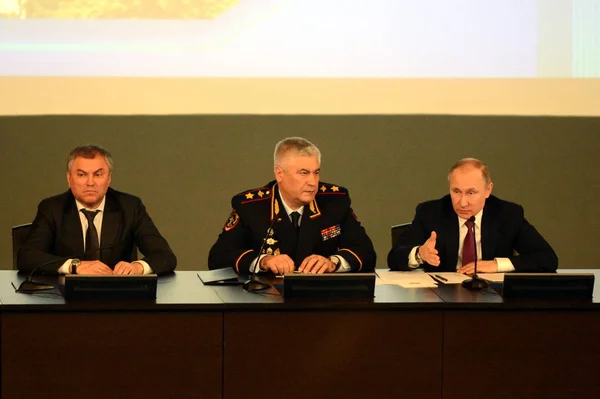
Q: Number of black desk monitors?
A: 3